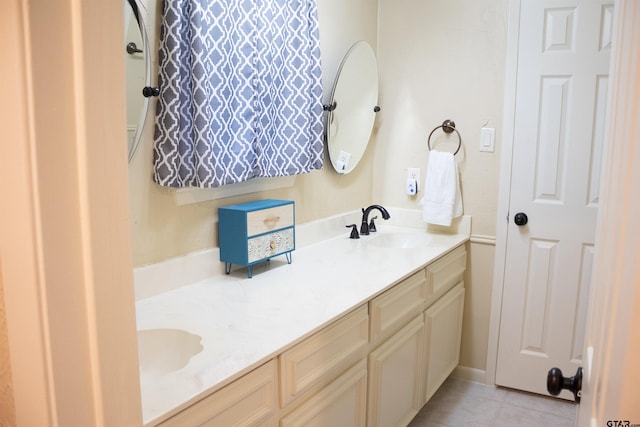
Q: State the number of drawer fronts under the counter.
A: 4